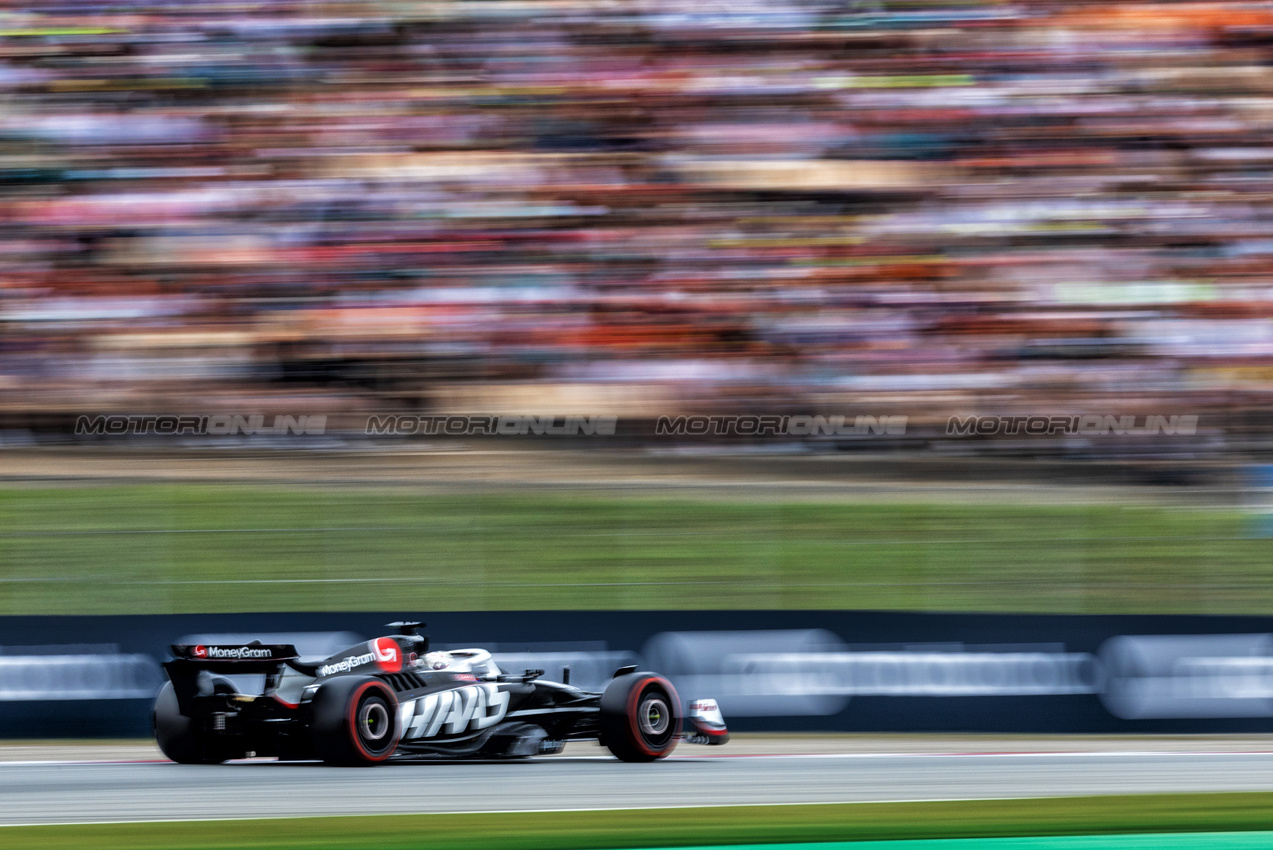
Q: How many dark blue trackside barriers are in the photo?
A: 1